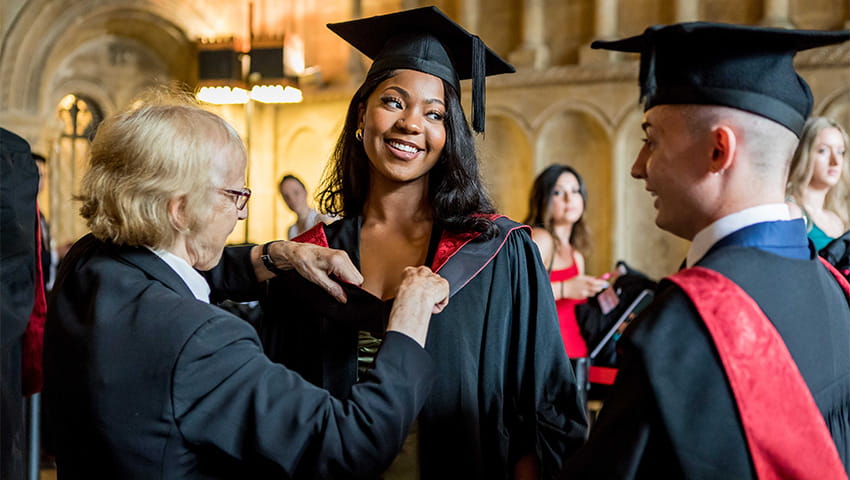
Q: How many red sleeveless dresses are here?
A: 1